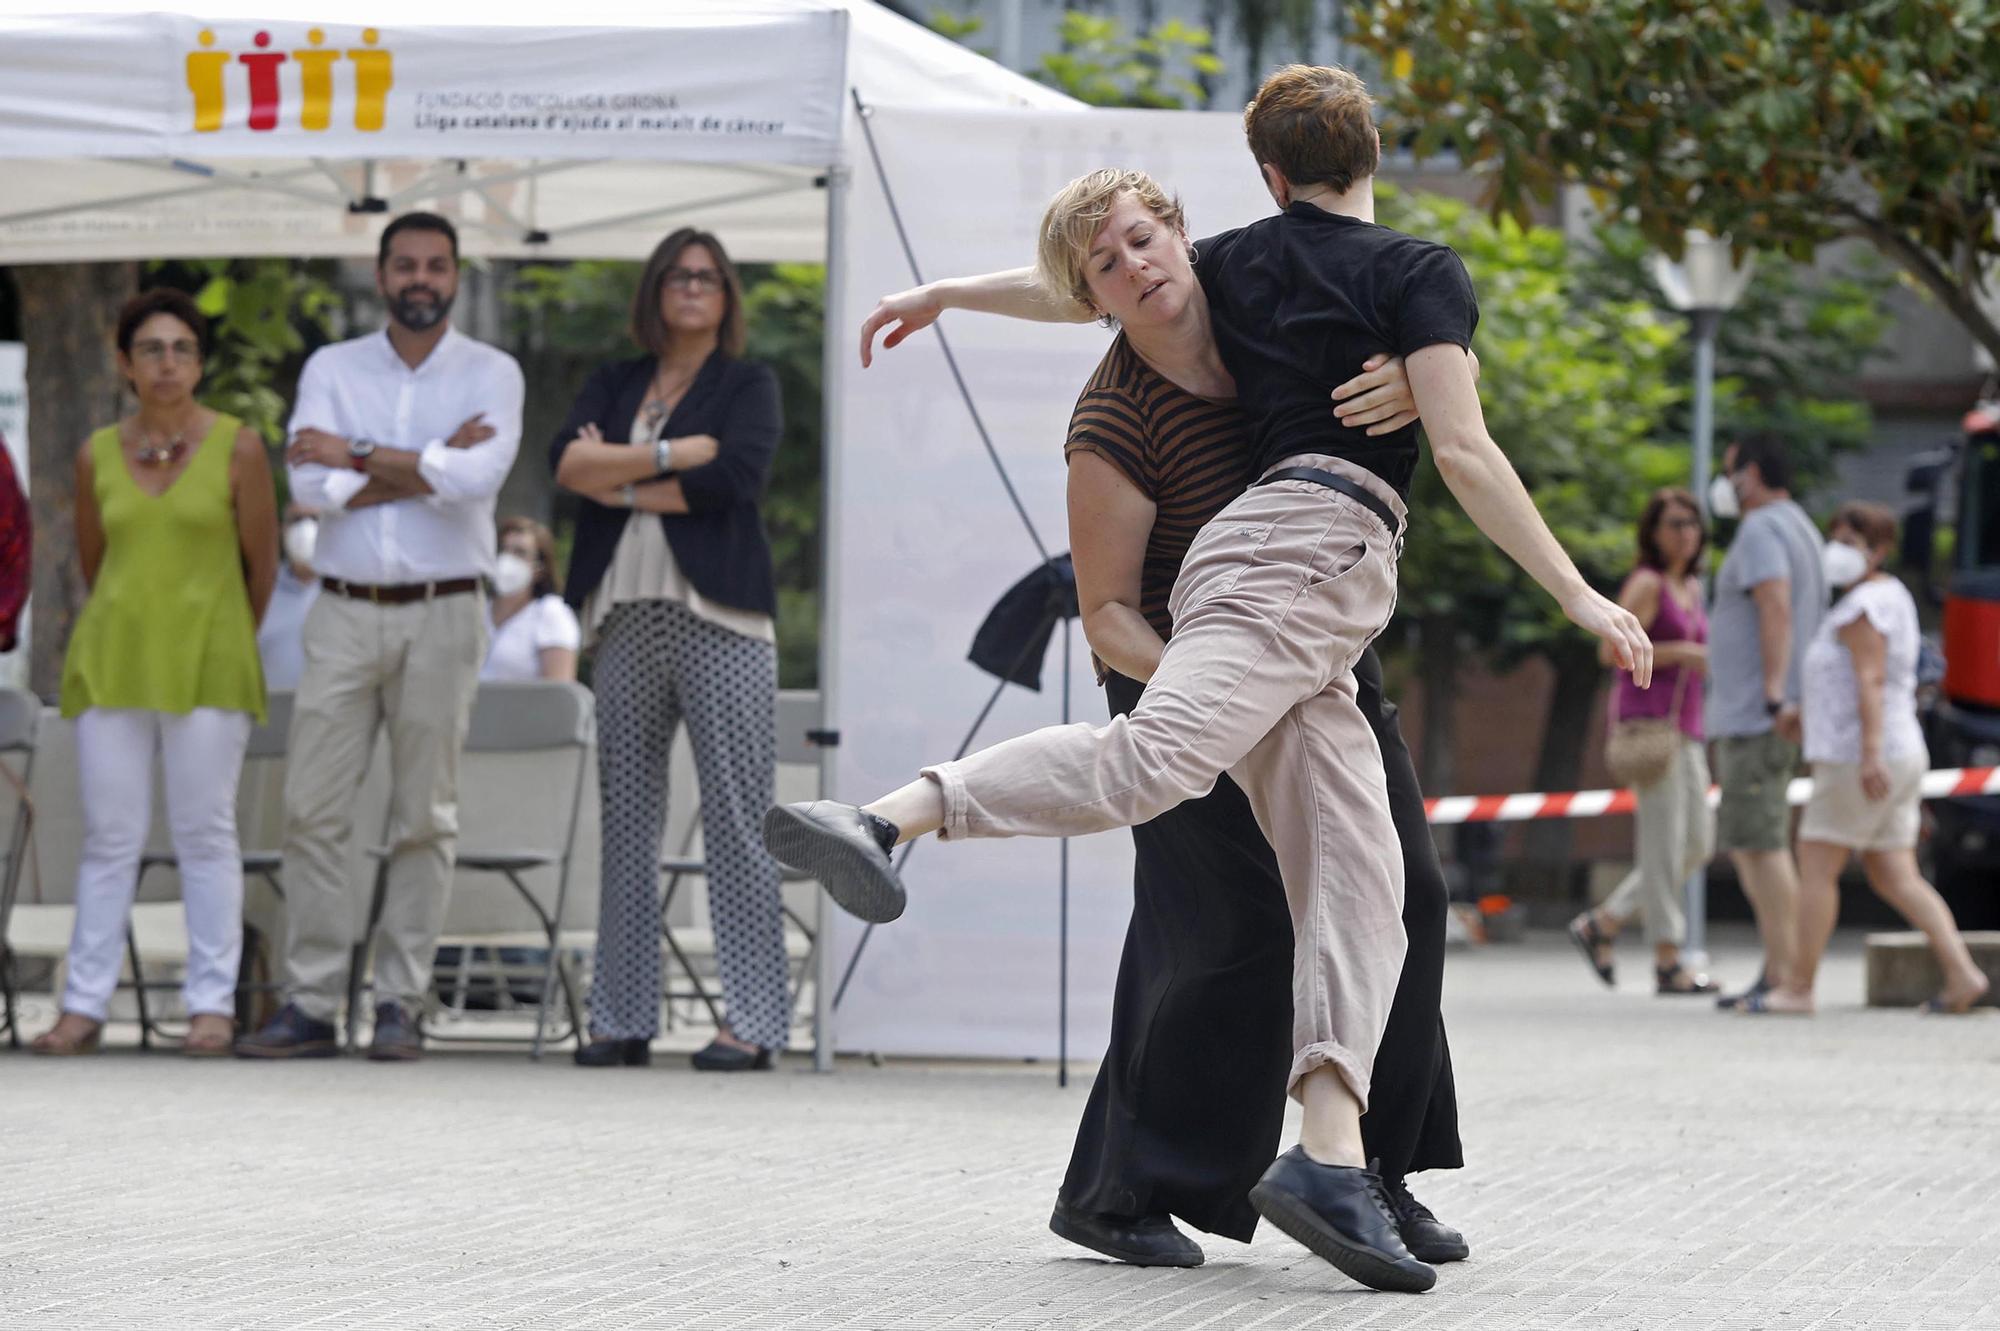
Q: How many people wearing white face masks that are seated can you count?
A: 2